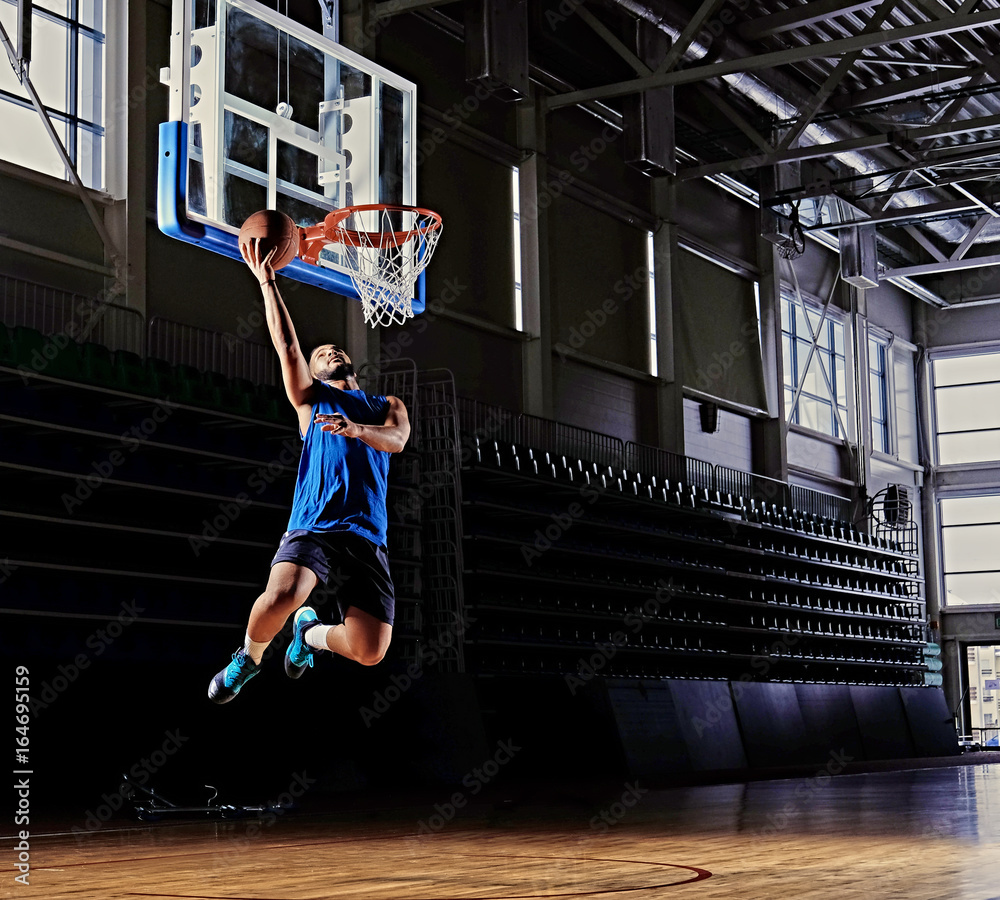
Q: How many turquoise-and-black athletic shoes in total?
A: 2